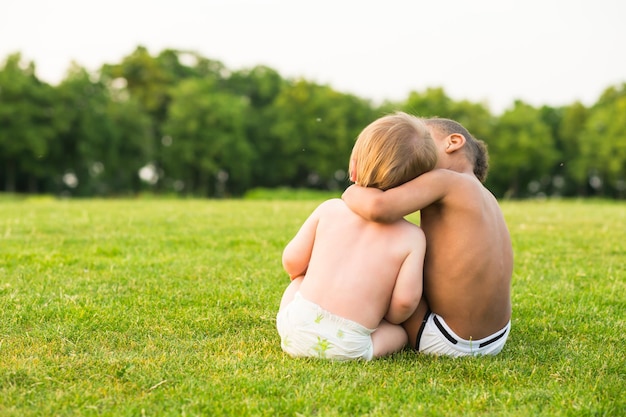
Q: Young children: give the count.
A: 2